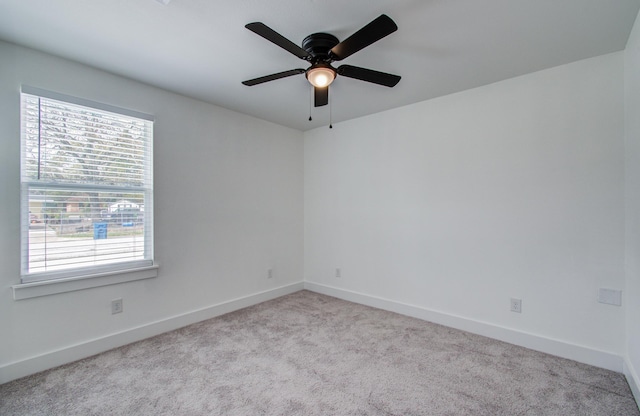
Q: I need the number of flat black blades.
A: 5